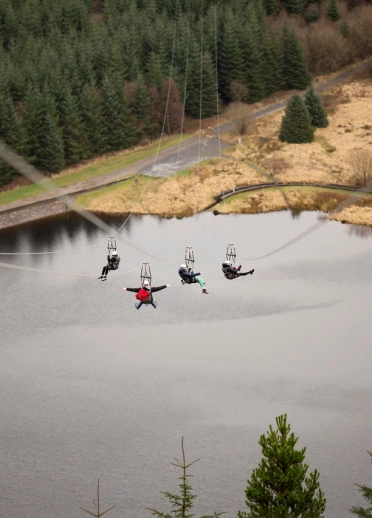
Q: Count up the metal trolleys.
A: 4